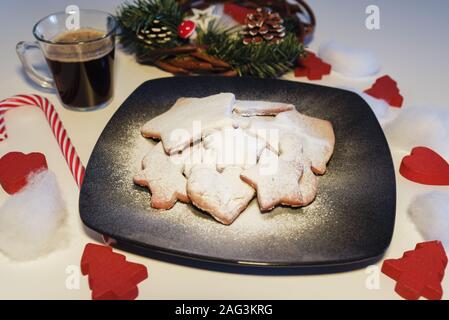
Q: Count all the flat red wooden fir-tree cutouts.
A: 4